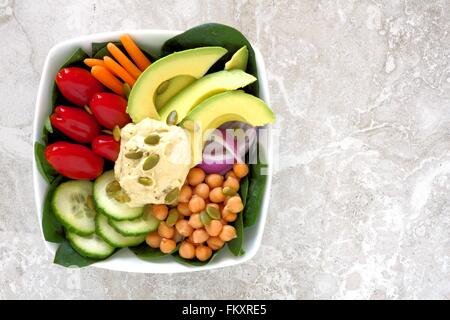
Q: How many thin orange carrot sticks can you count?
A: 5